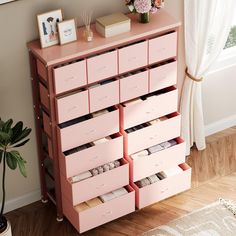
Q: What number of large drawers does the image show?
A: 8